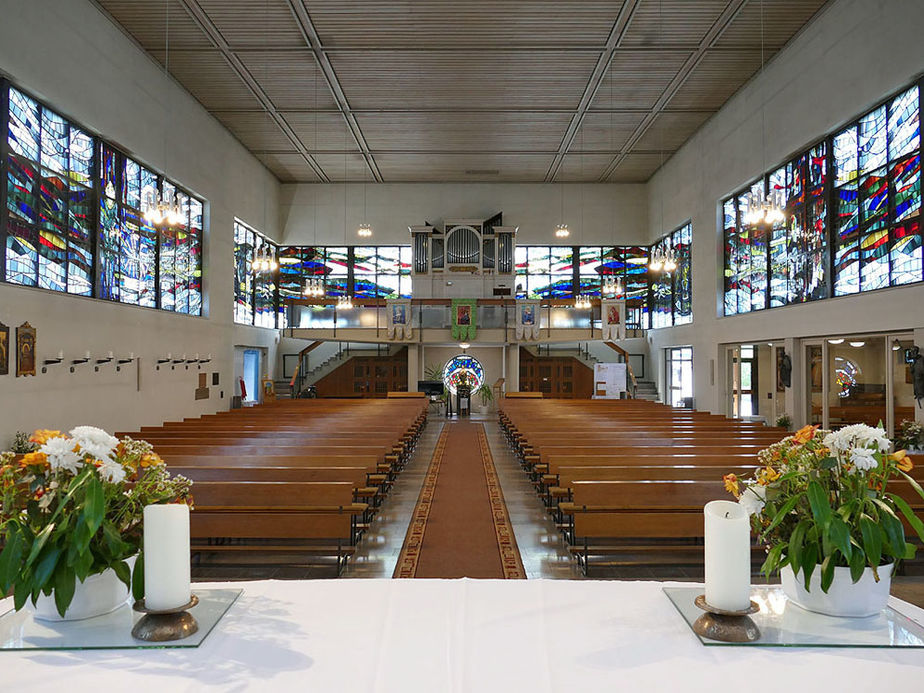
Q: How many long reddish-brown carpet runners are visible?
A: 1